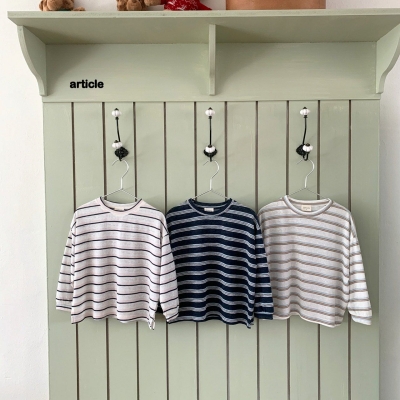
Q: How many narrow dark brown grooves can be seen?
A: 10